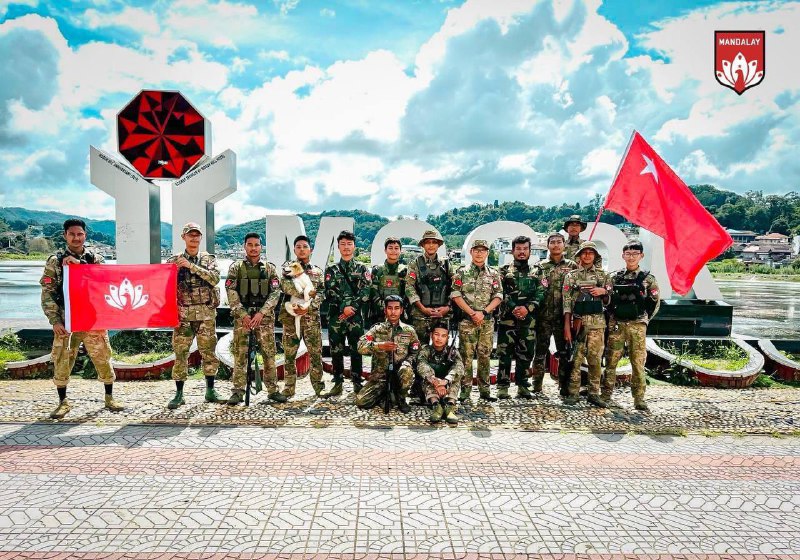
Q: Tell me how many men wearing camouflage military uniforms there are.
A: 15